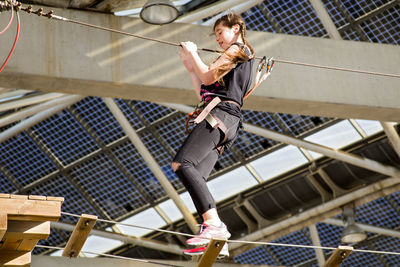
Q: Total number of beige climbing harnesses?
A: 1